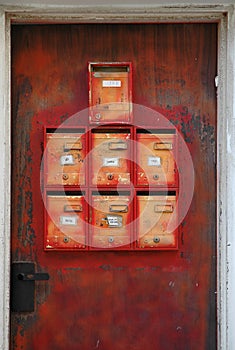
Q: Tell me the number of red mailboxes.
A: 7